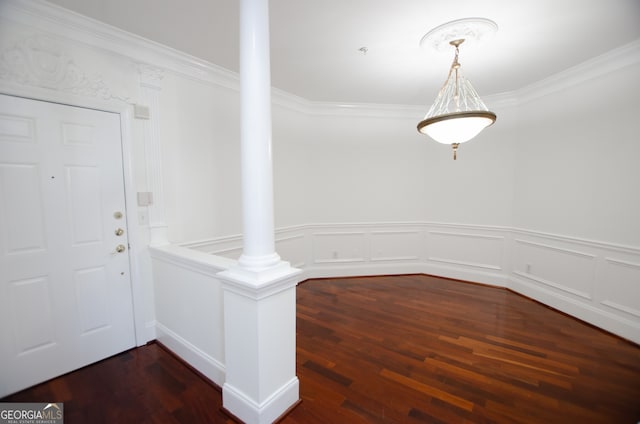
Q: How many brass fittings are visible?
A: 3